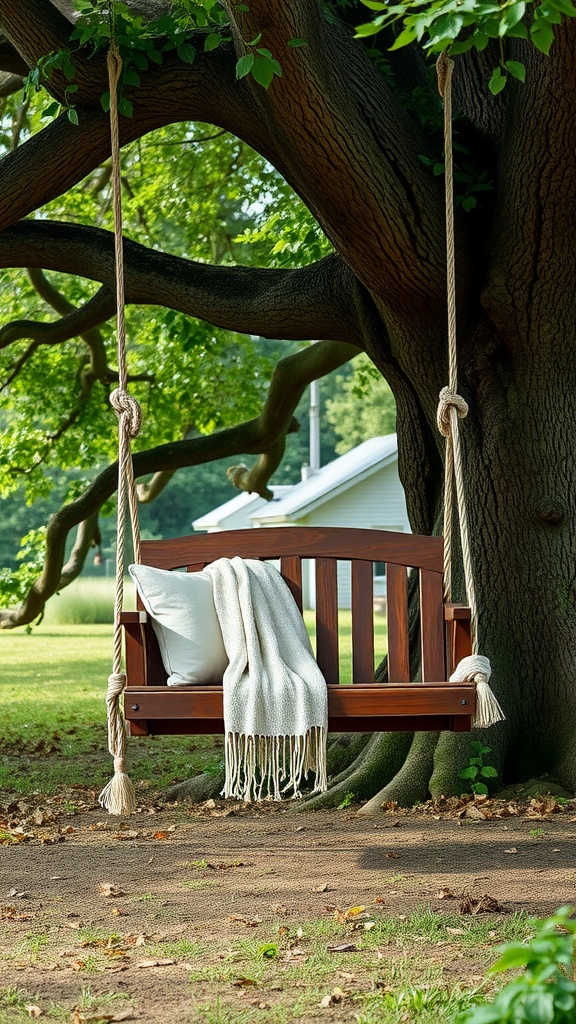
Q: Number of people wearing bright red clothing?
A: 0